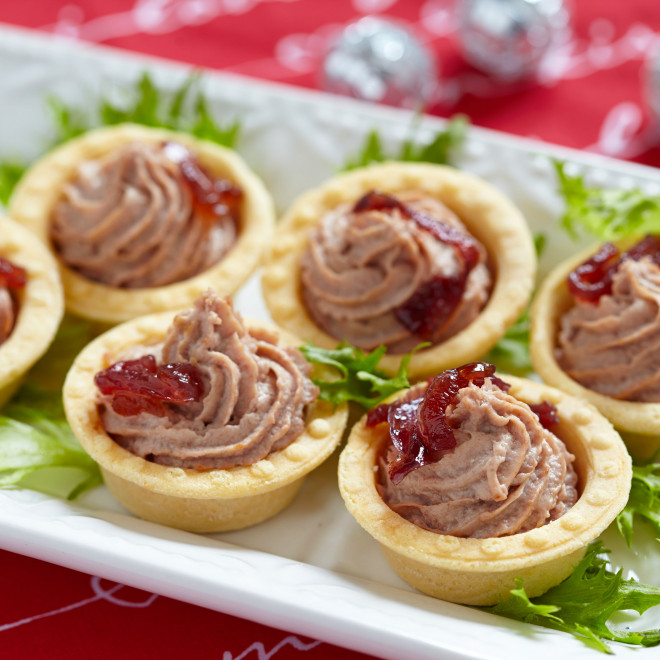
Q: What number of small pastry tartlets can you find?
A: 6